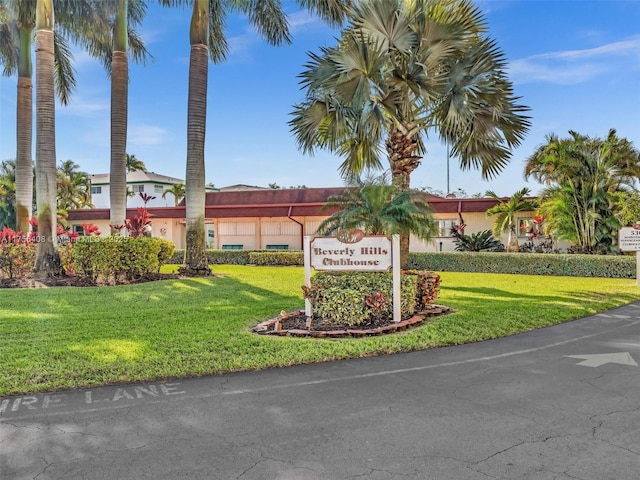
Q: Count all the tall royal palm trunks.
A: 4